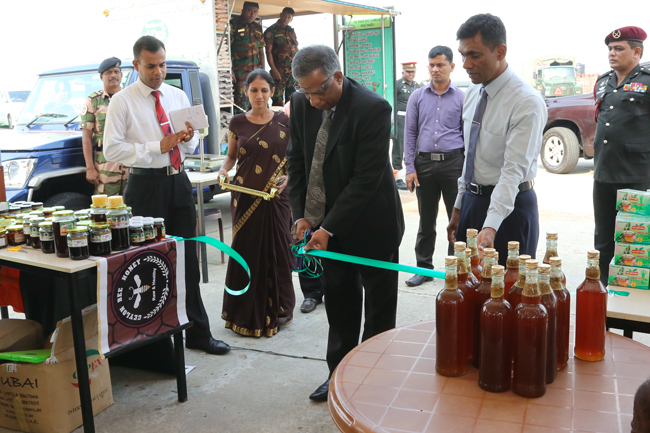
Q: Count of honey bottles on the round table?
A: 14